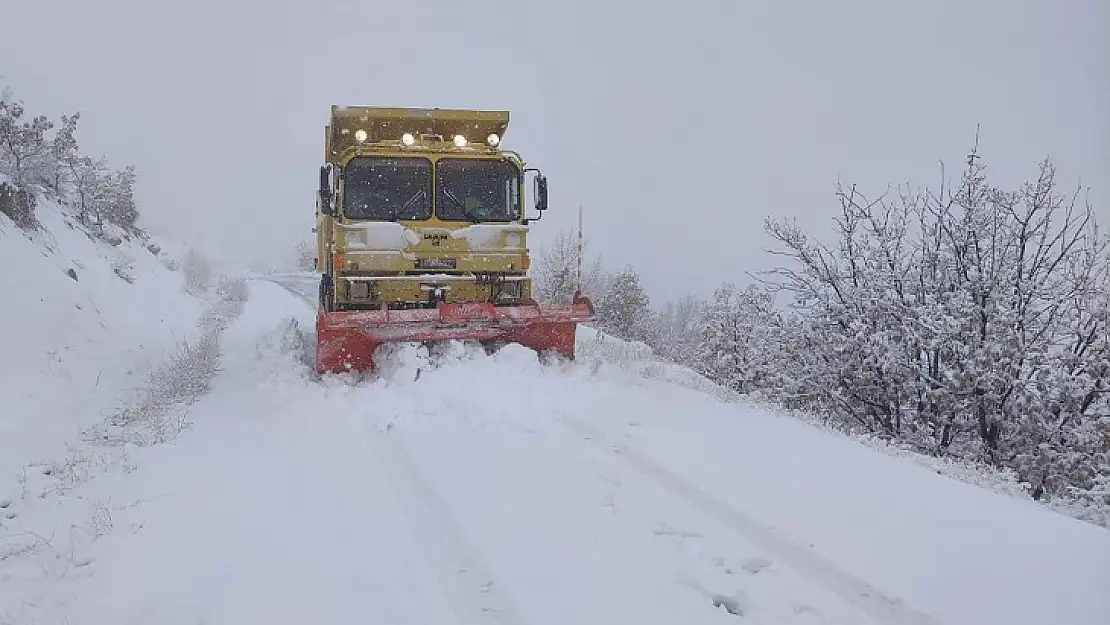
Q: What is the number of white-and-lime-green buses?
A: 0